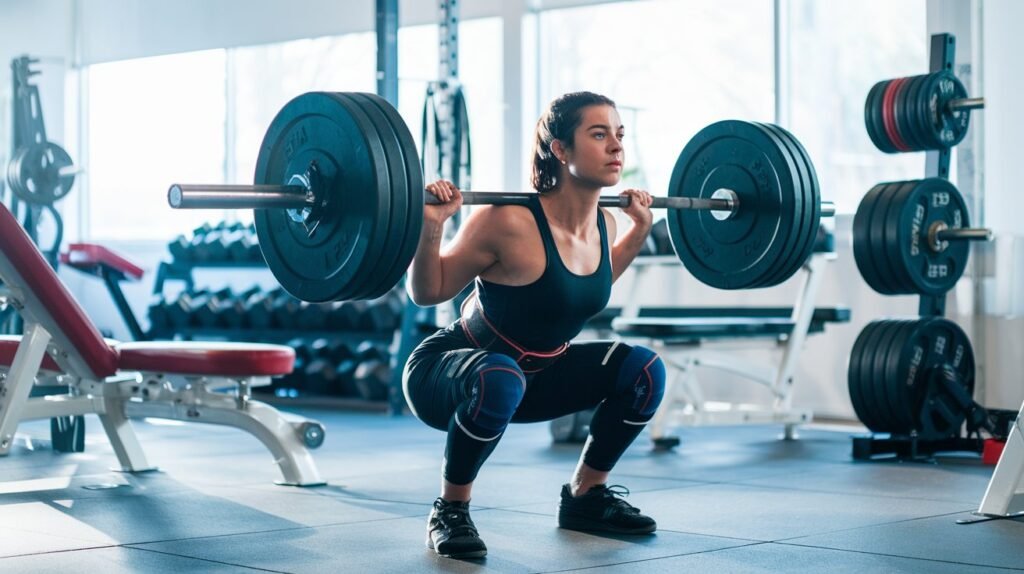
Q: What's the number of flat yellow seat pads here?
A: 0